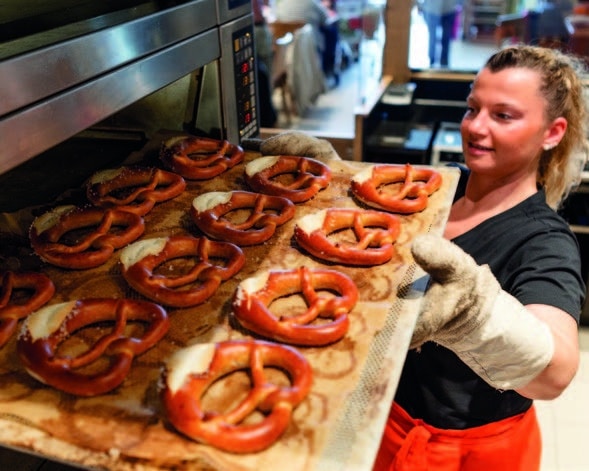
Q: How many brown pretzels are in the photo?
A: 12